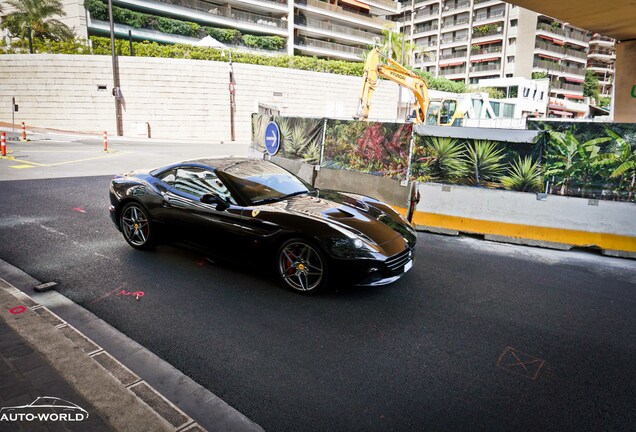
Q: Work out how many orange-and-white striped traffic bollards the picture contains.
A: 3